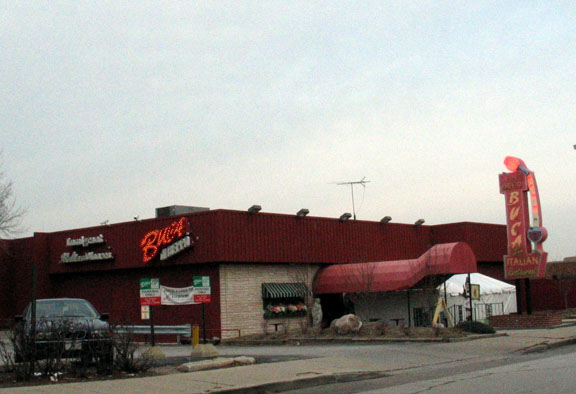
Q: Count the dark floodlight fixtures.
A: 5